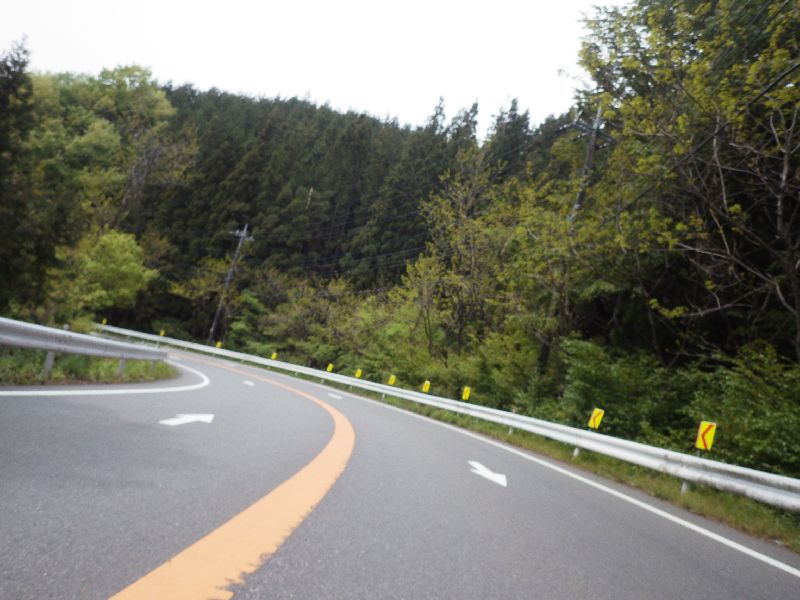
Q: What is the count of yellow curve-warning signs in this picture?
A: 11